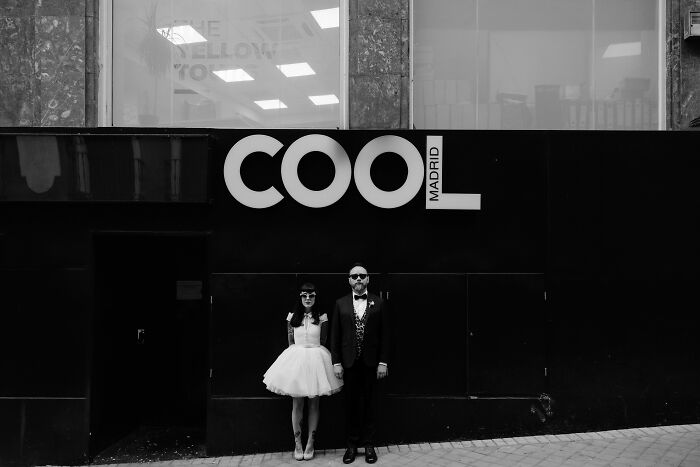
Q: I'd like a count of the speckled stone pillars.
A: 3